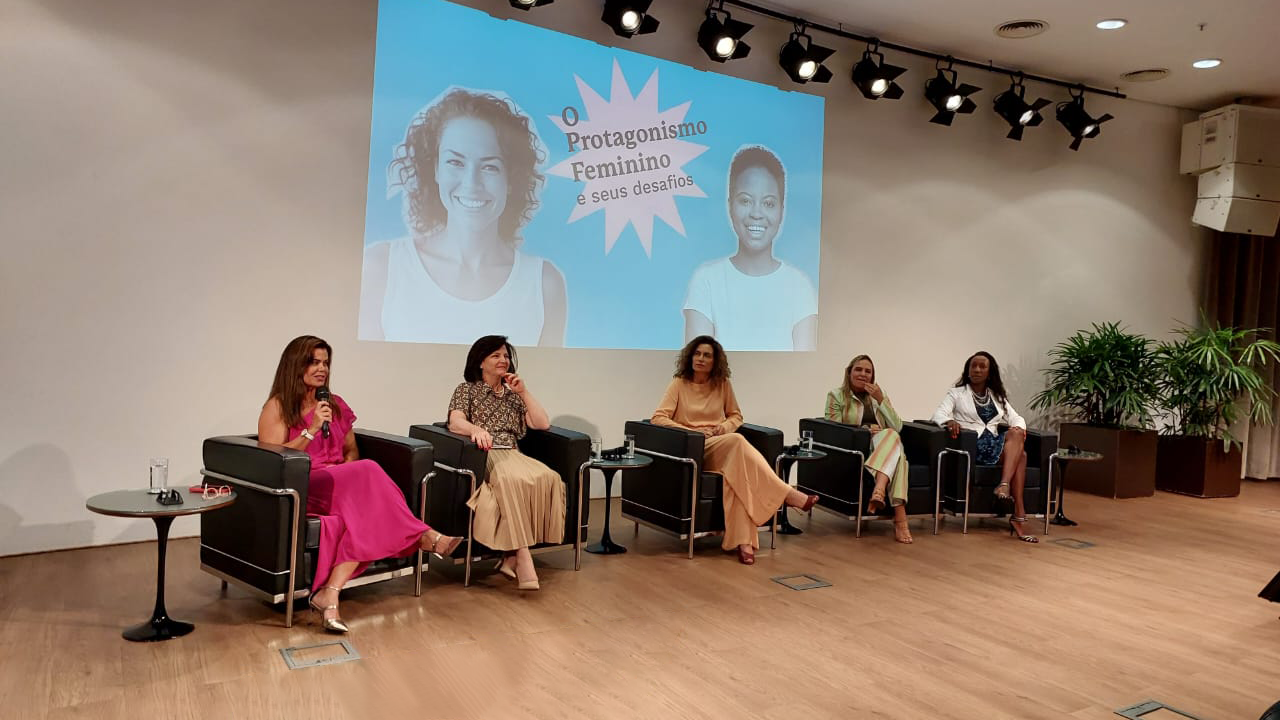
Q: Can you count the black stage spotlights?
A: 8